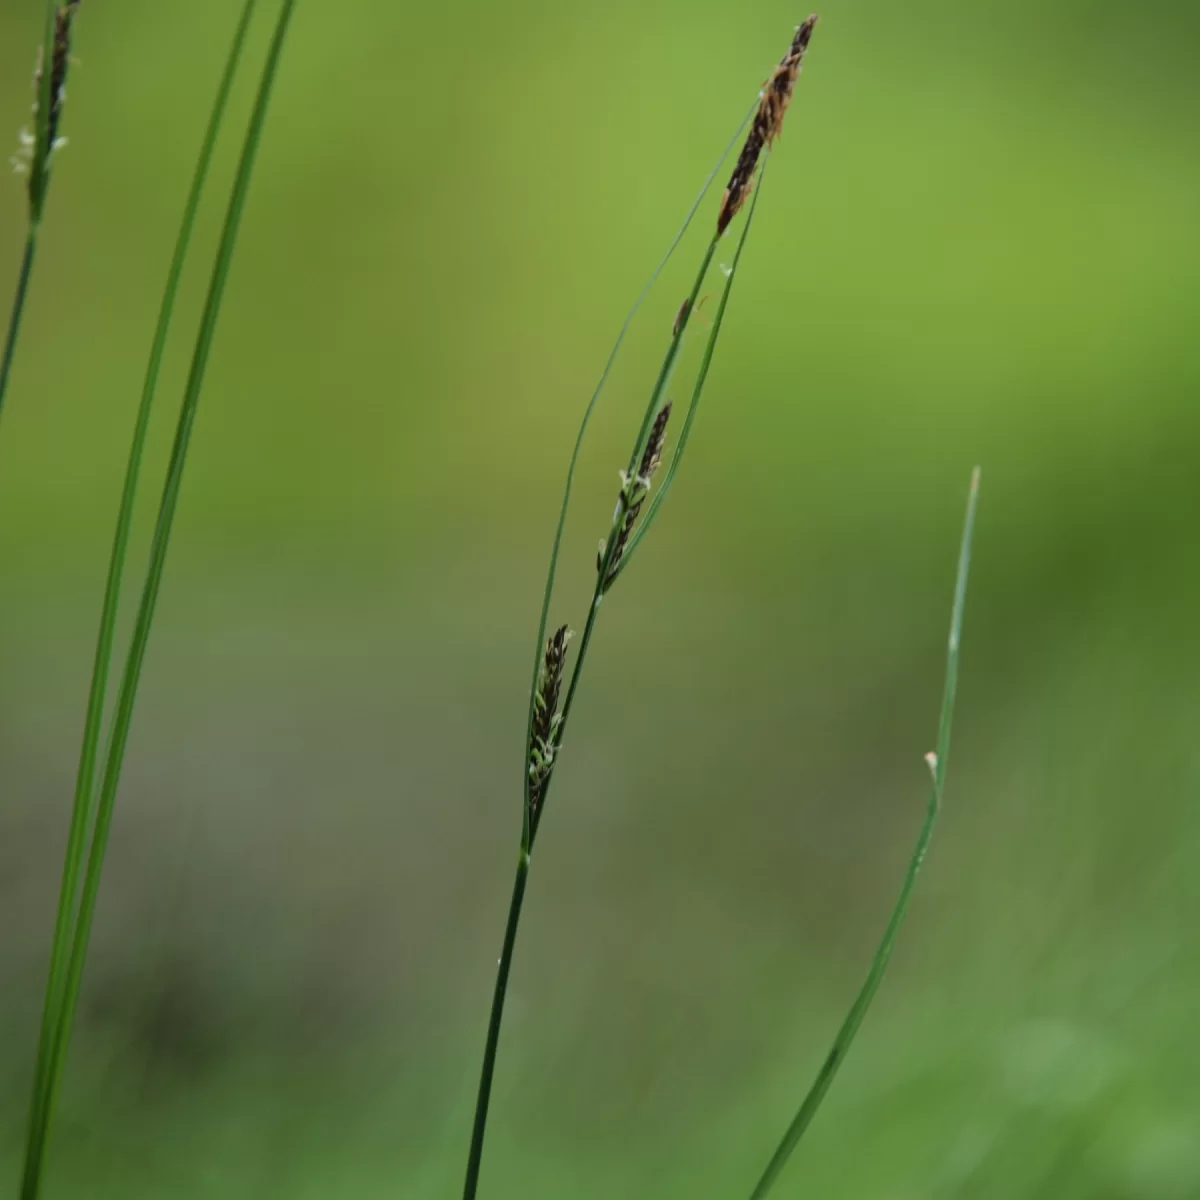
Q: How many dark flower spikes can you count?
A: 4